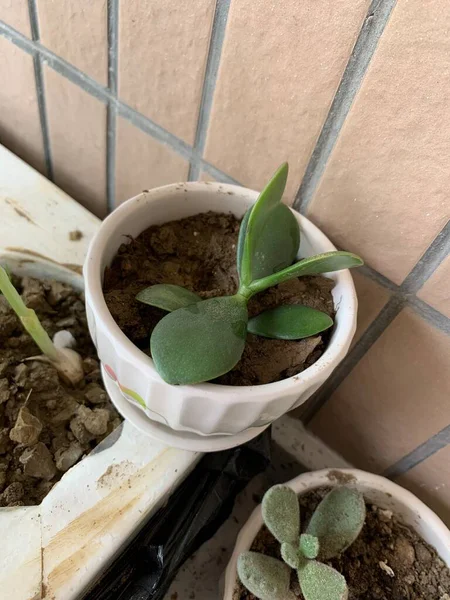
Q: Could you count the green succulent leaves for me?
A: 12